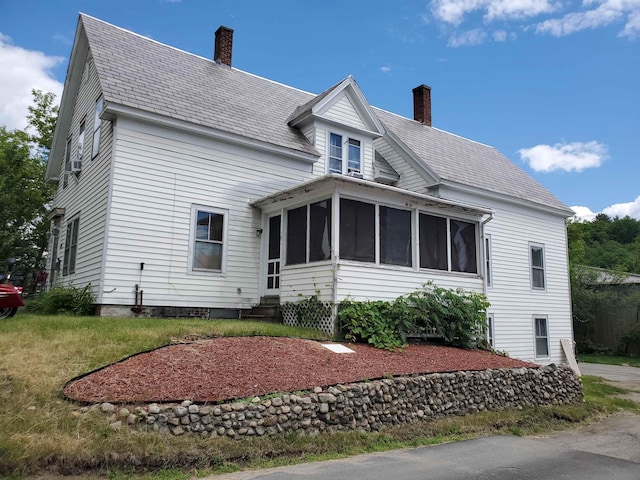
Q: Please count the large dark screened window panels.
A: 6